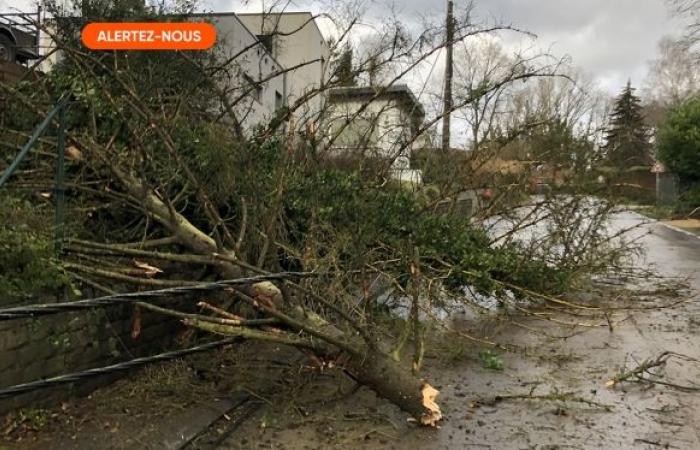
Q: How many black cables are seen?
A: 2